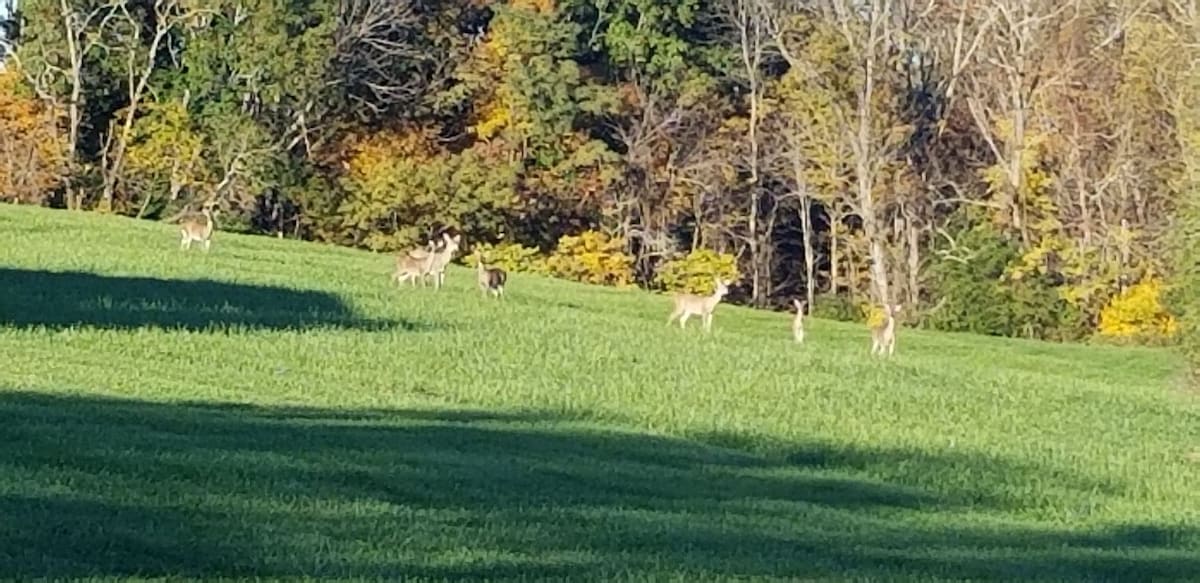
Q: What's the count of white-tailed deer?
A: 7